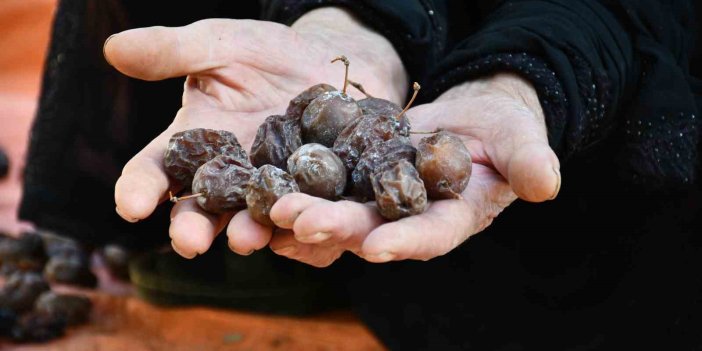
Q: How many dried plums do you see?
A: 12